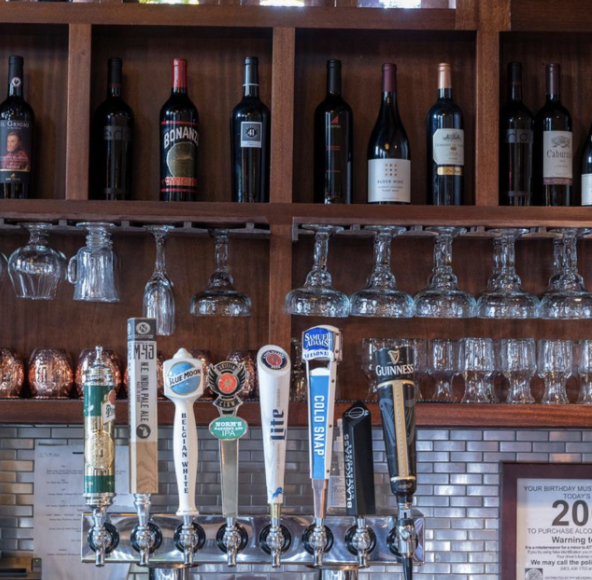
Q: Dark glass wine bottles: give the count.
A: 10